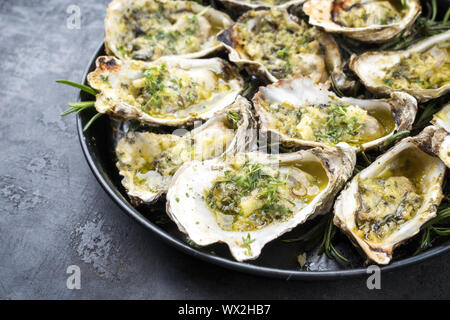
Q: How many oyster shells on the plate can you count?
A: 11